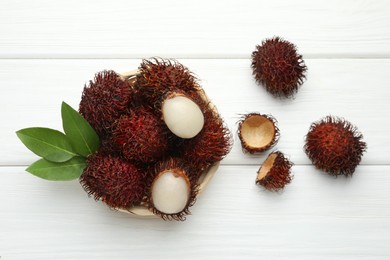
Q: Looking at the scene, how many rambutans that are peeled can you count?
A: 2